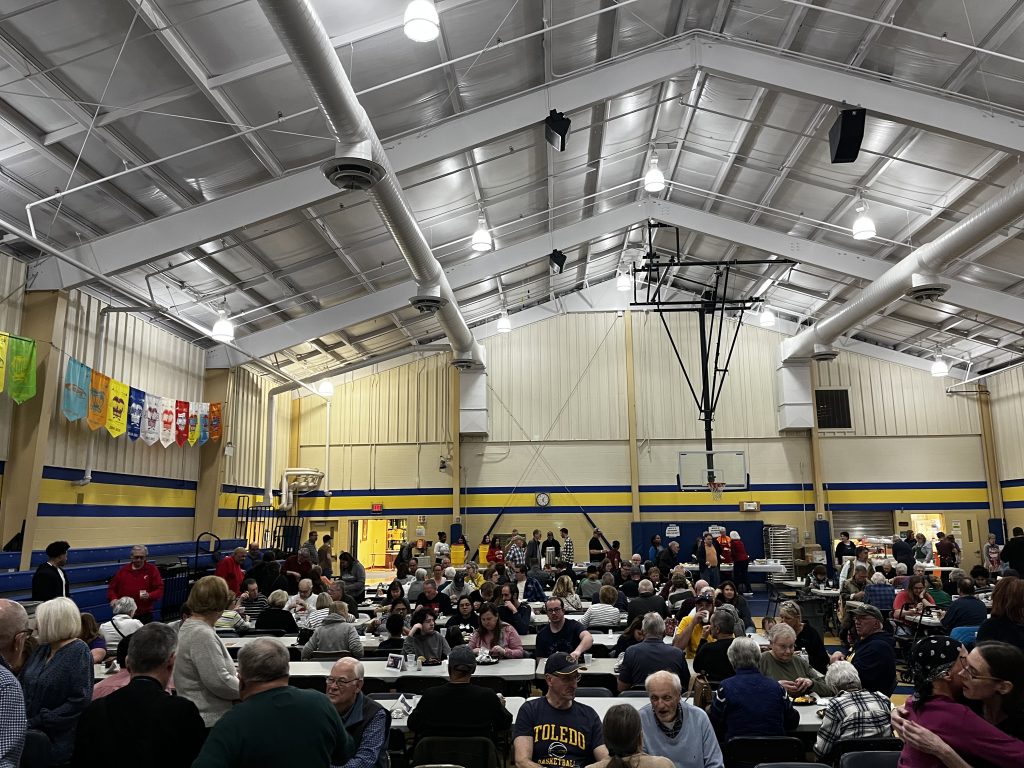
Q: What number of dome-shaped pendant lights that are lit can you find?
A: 10